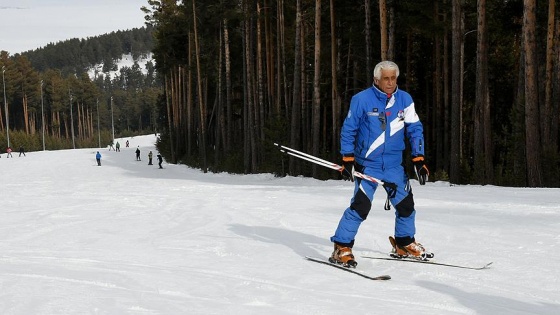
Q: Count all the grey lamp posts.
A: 5